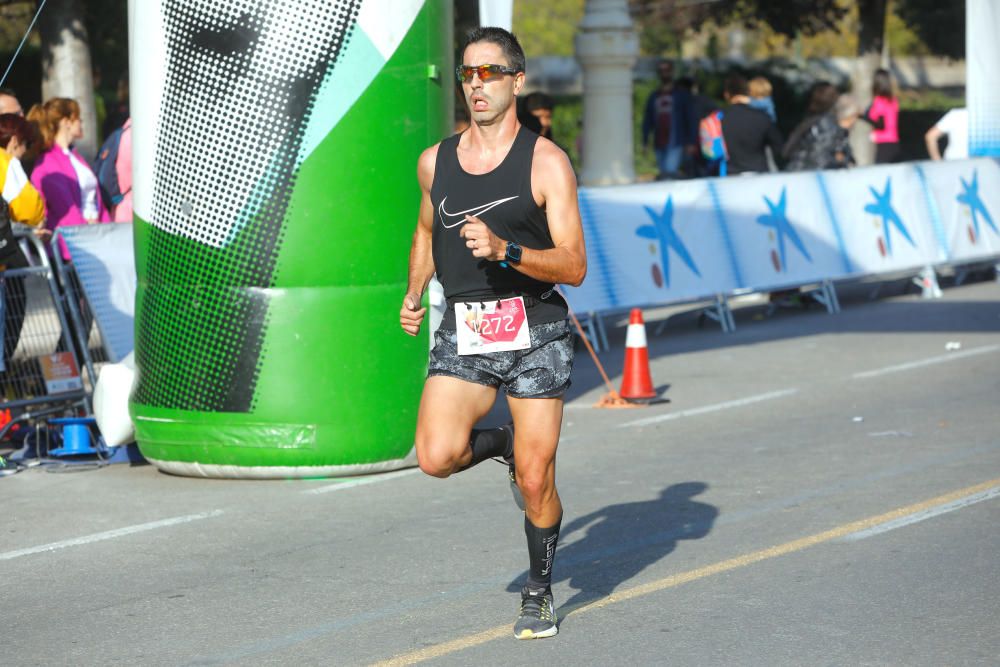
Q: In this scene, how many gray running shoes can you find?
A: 2